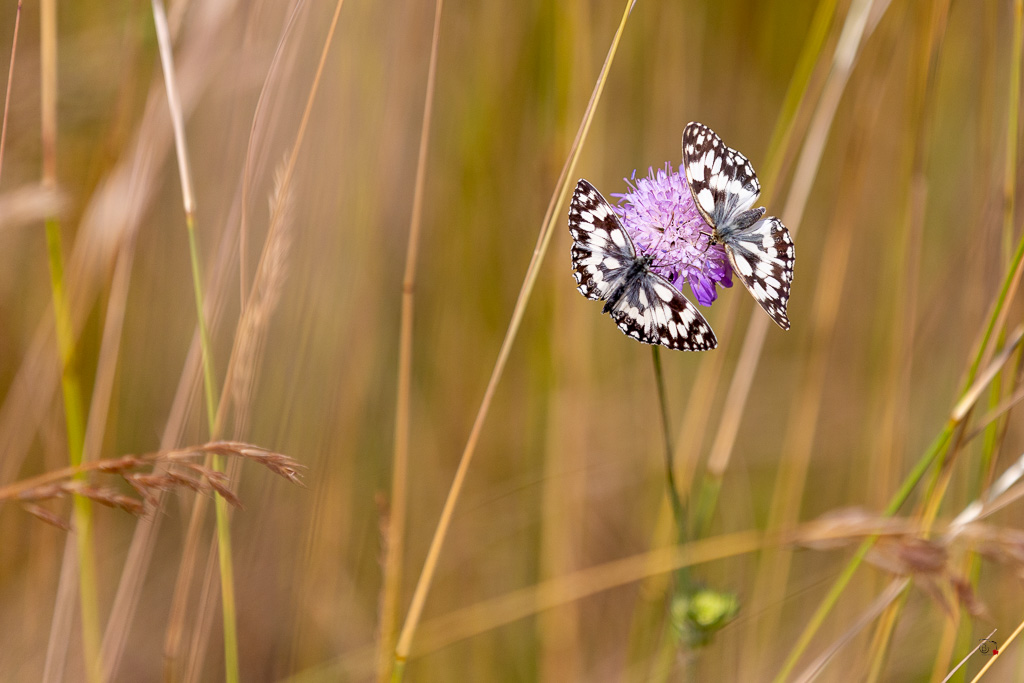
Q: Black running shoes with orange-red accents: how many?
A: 0